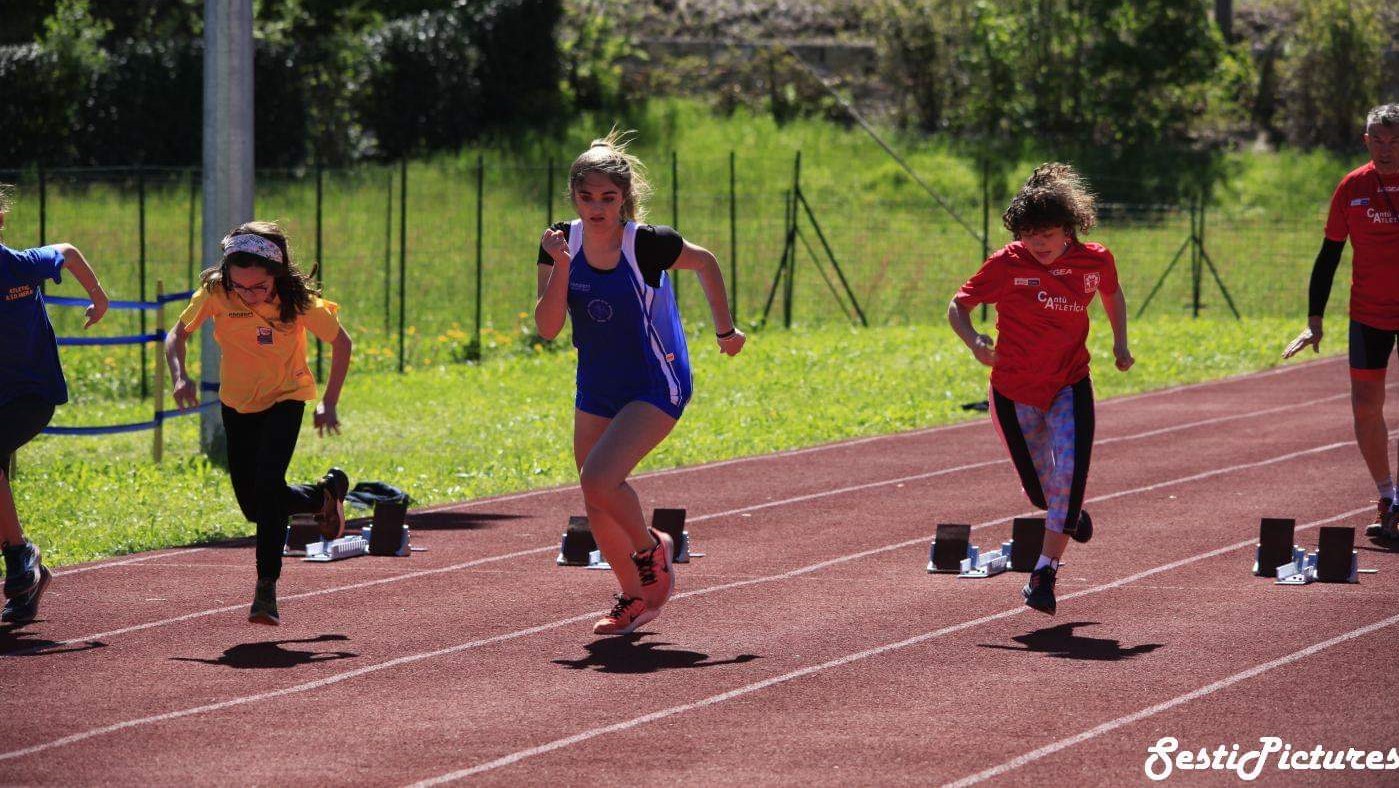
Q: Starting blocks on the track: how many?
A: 4